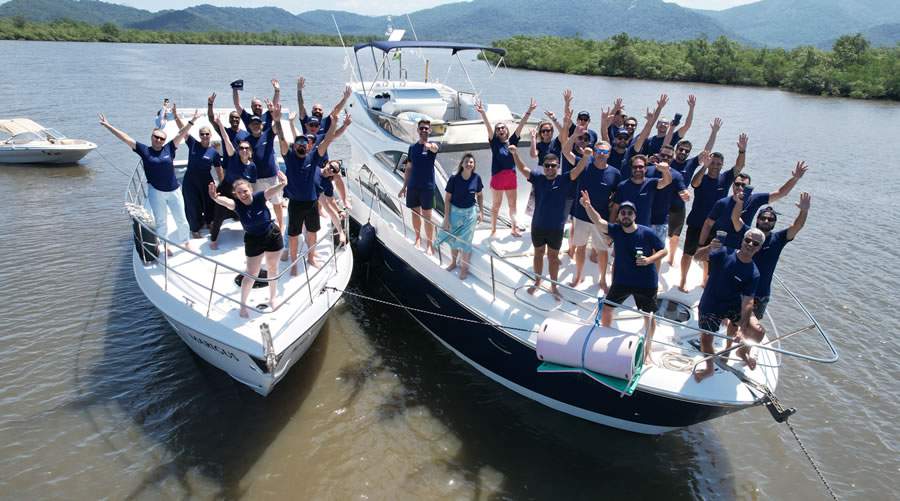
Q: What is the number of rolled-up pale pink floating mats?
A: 1